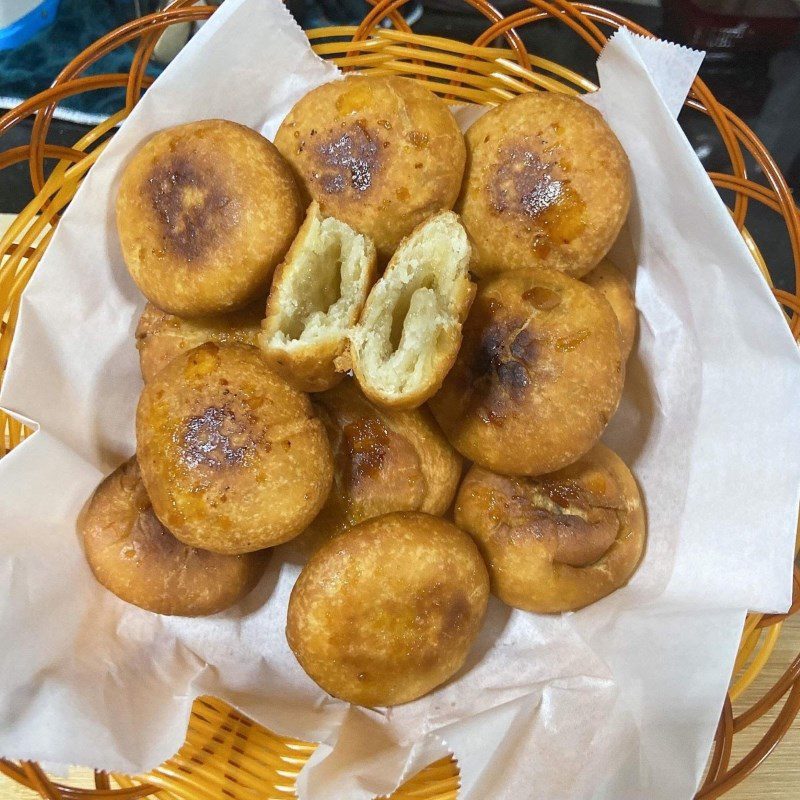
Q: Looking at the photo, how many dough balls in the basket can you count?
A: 12